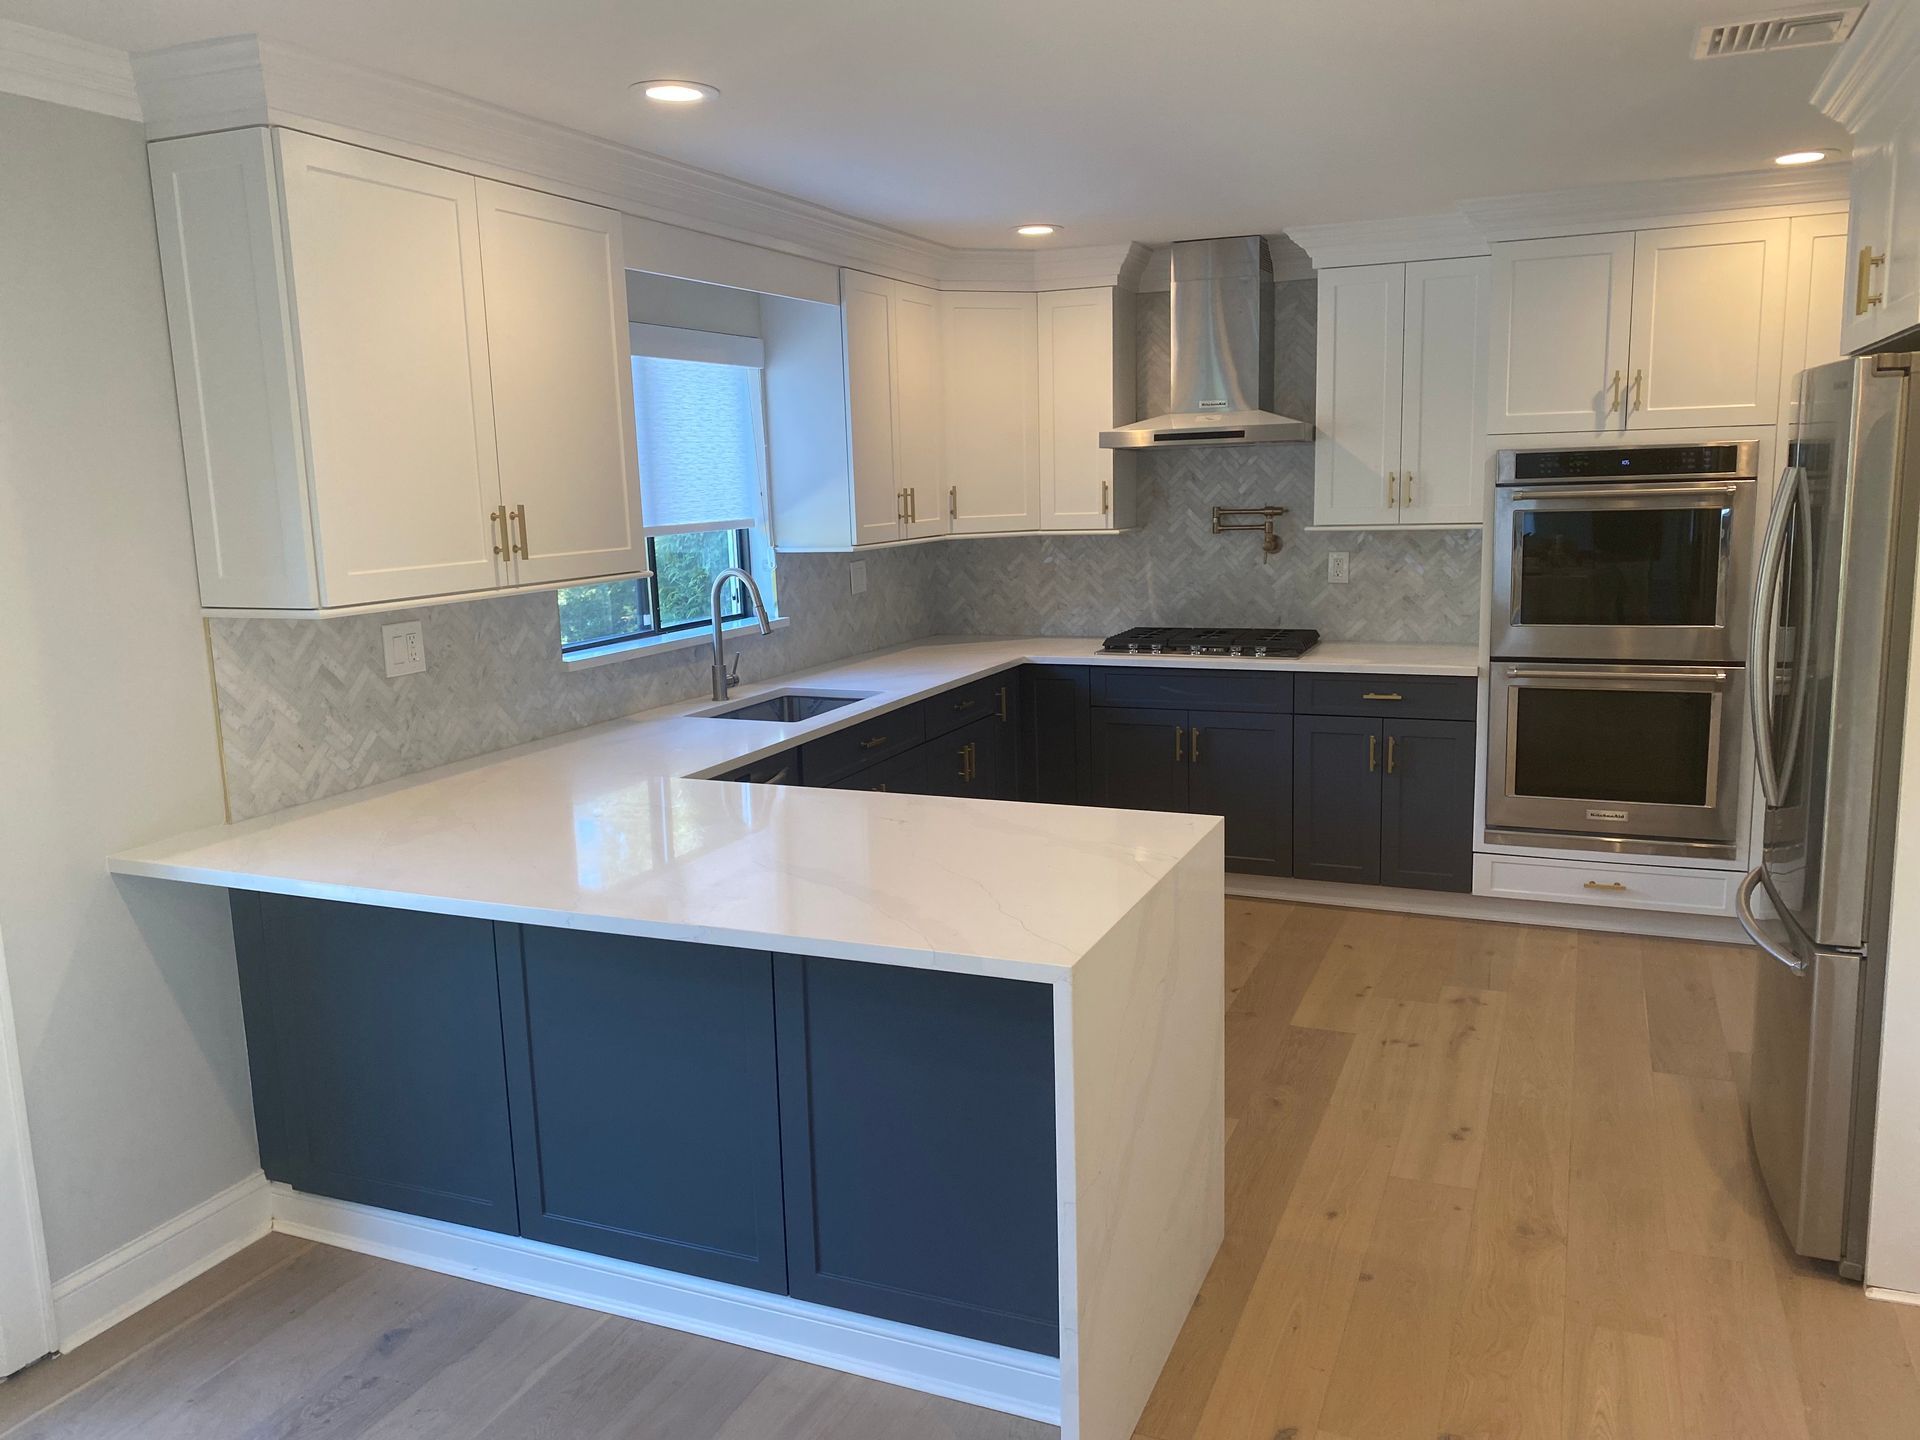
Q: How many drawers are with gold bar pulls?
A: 4